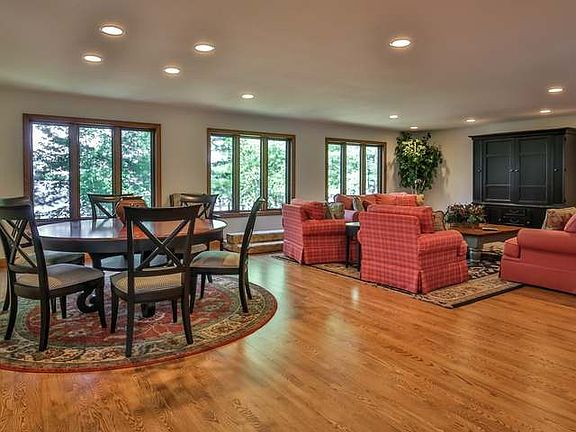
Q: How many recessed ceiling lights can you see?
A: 11